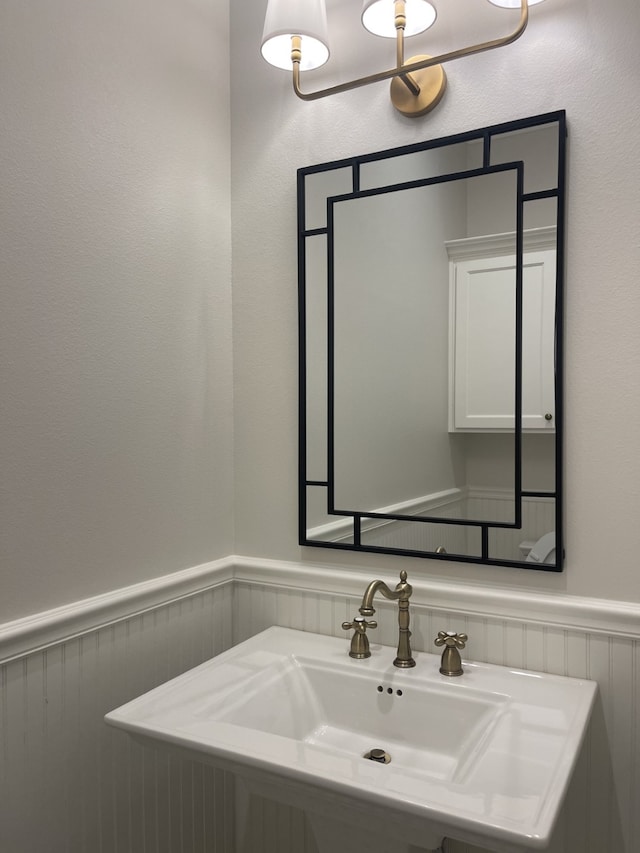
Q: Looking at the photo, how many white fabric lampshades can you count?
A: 3